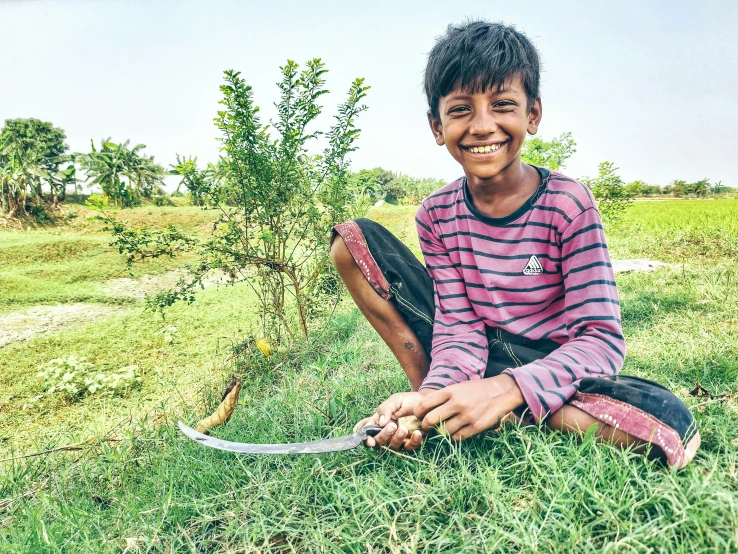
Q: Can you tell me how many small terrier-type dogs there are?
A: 0